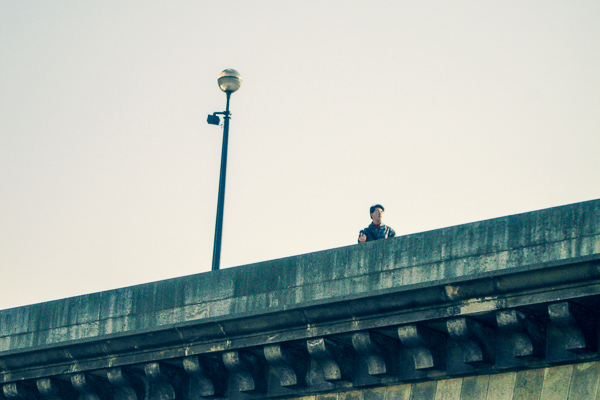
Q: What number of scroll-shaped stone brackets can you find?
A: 14